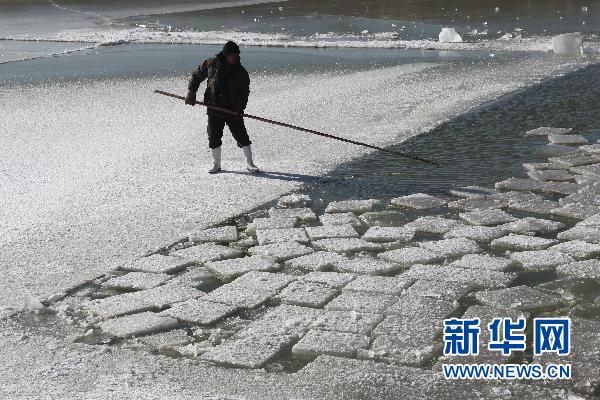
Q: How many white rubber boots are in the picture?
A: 2